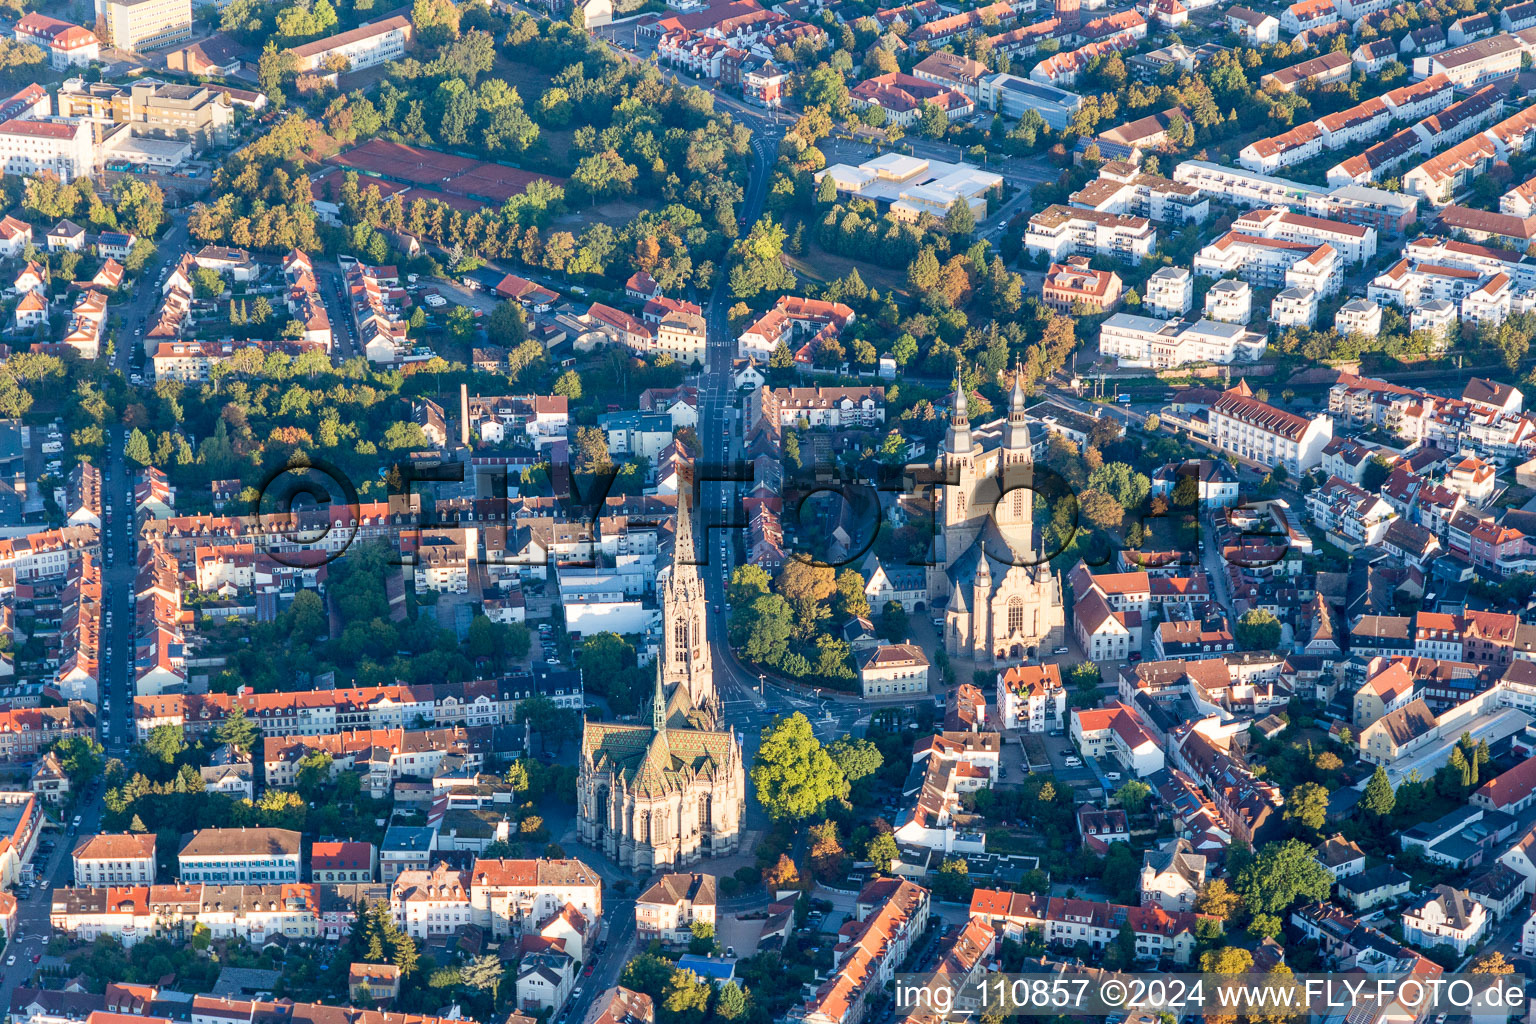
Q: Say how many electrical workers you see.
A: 0